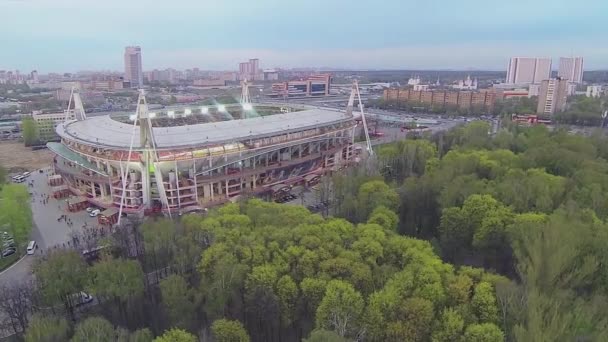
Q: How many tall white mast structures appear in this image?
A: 4